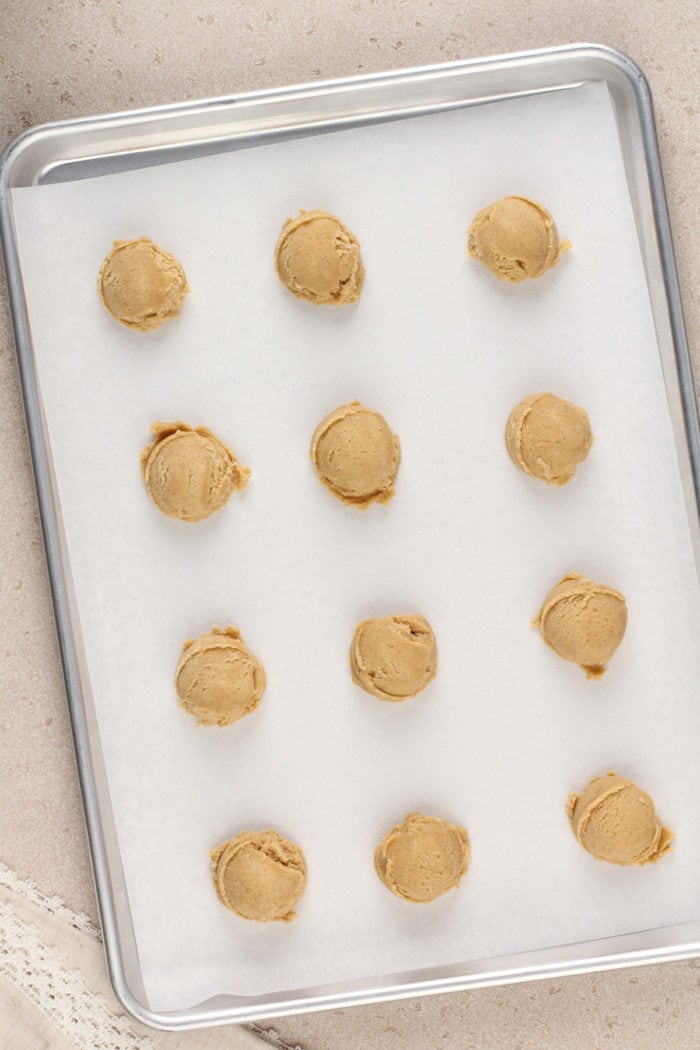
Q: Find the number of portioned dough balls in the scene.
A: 12